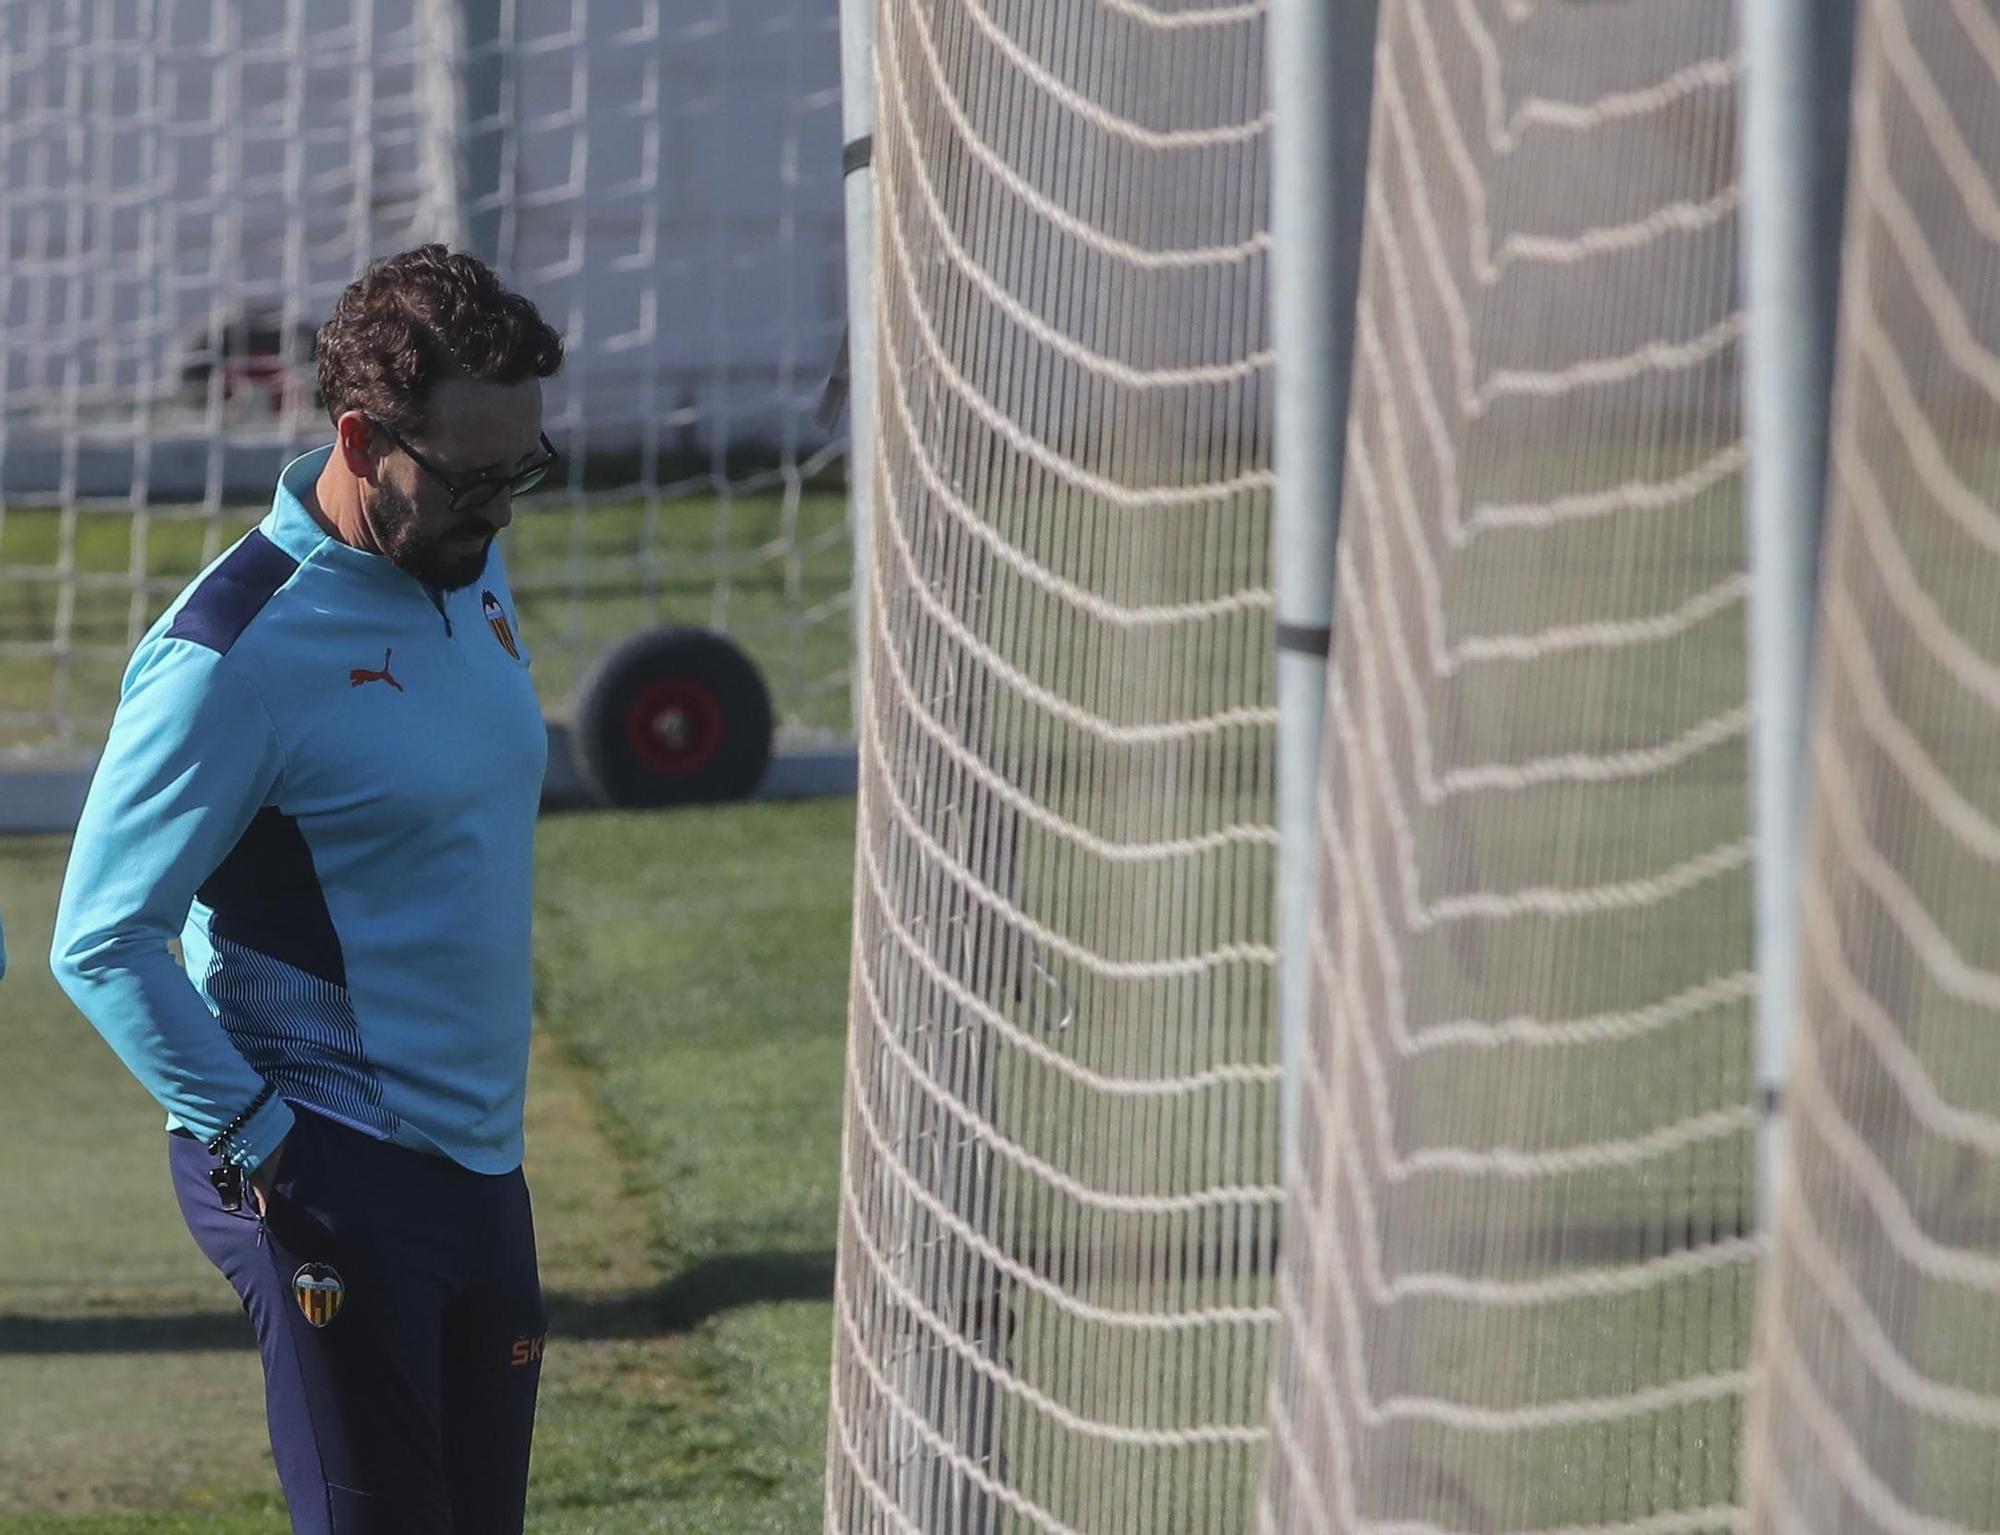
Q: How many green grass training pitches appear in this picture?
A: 1